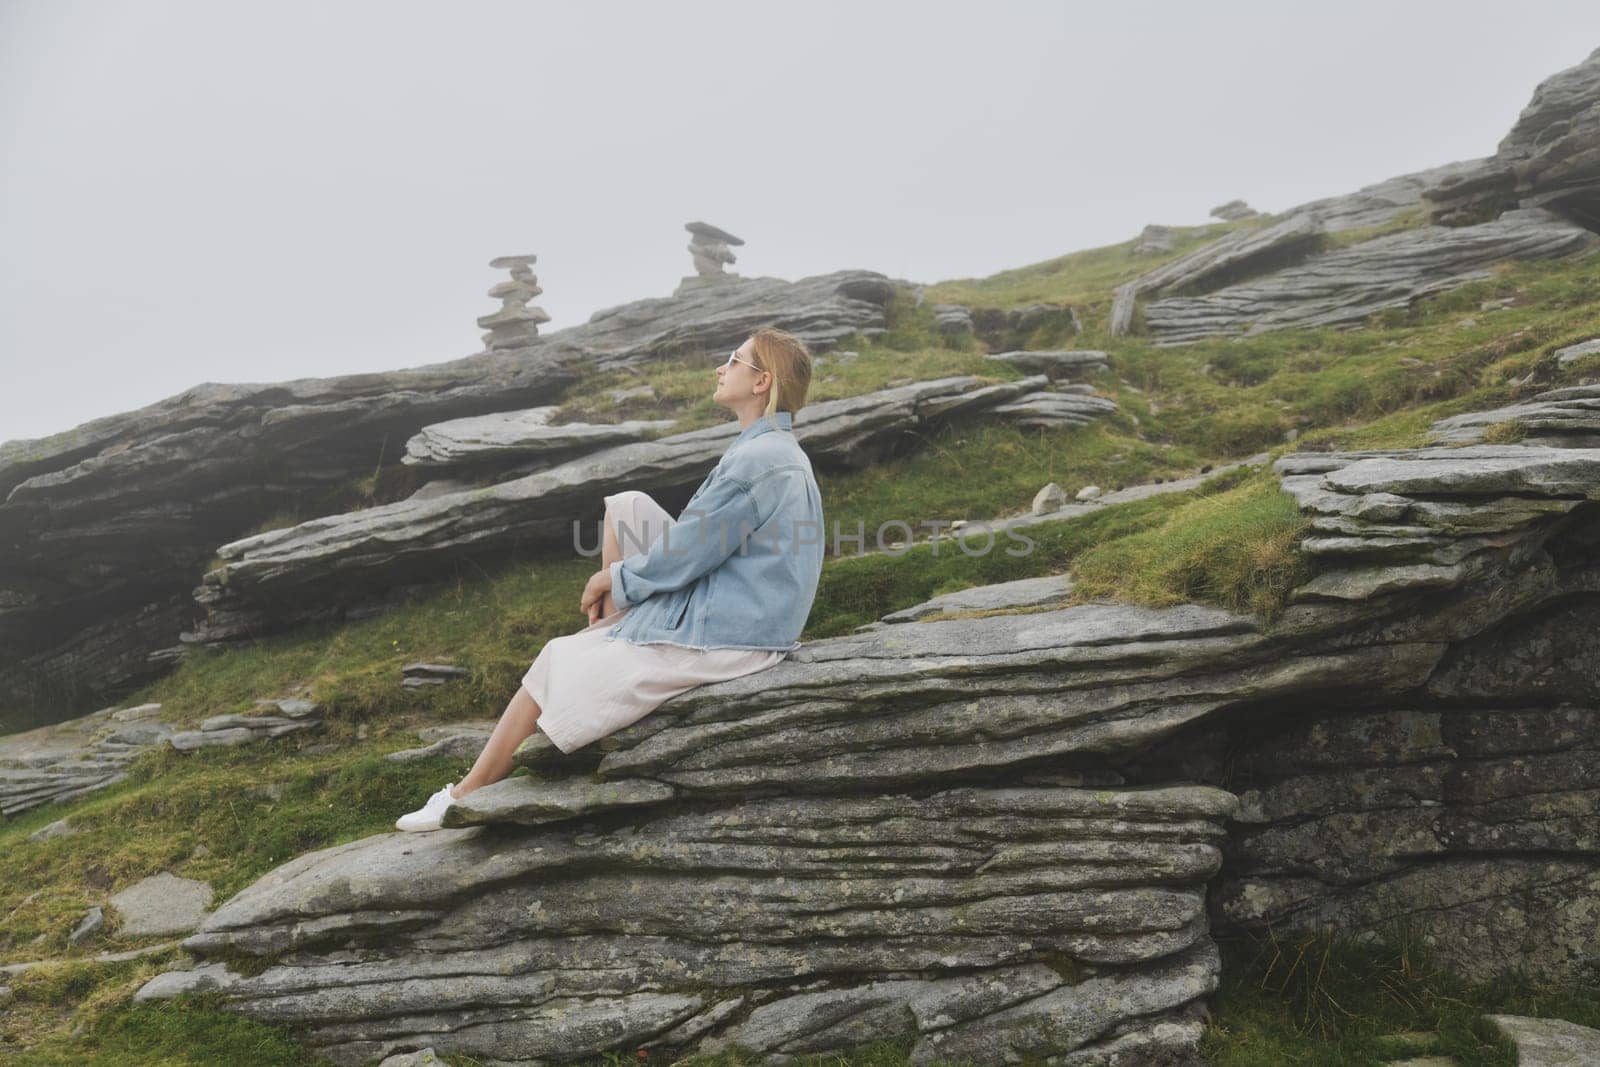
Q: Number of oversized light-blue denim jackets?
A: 1